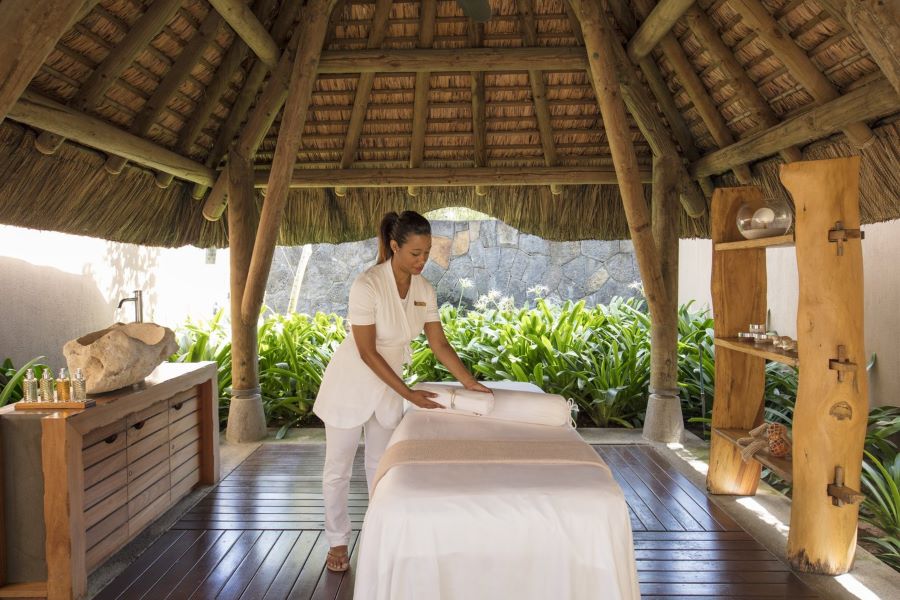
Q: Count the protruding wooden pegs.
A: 3